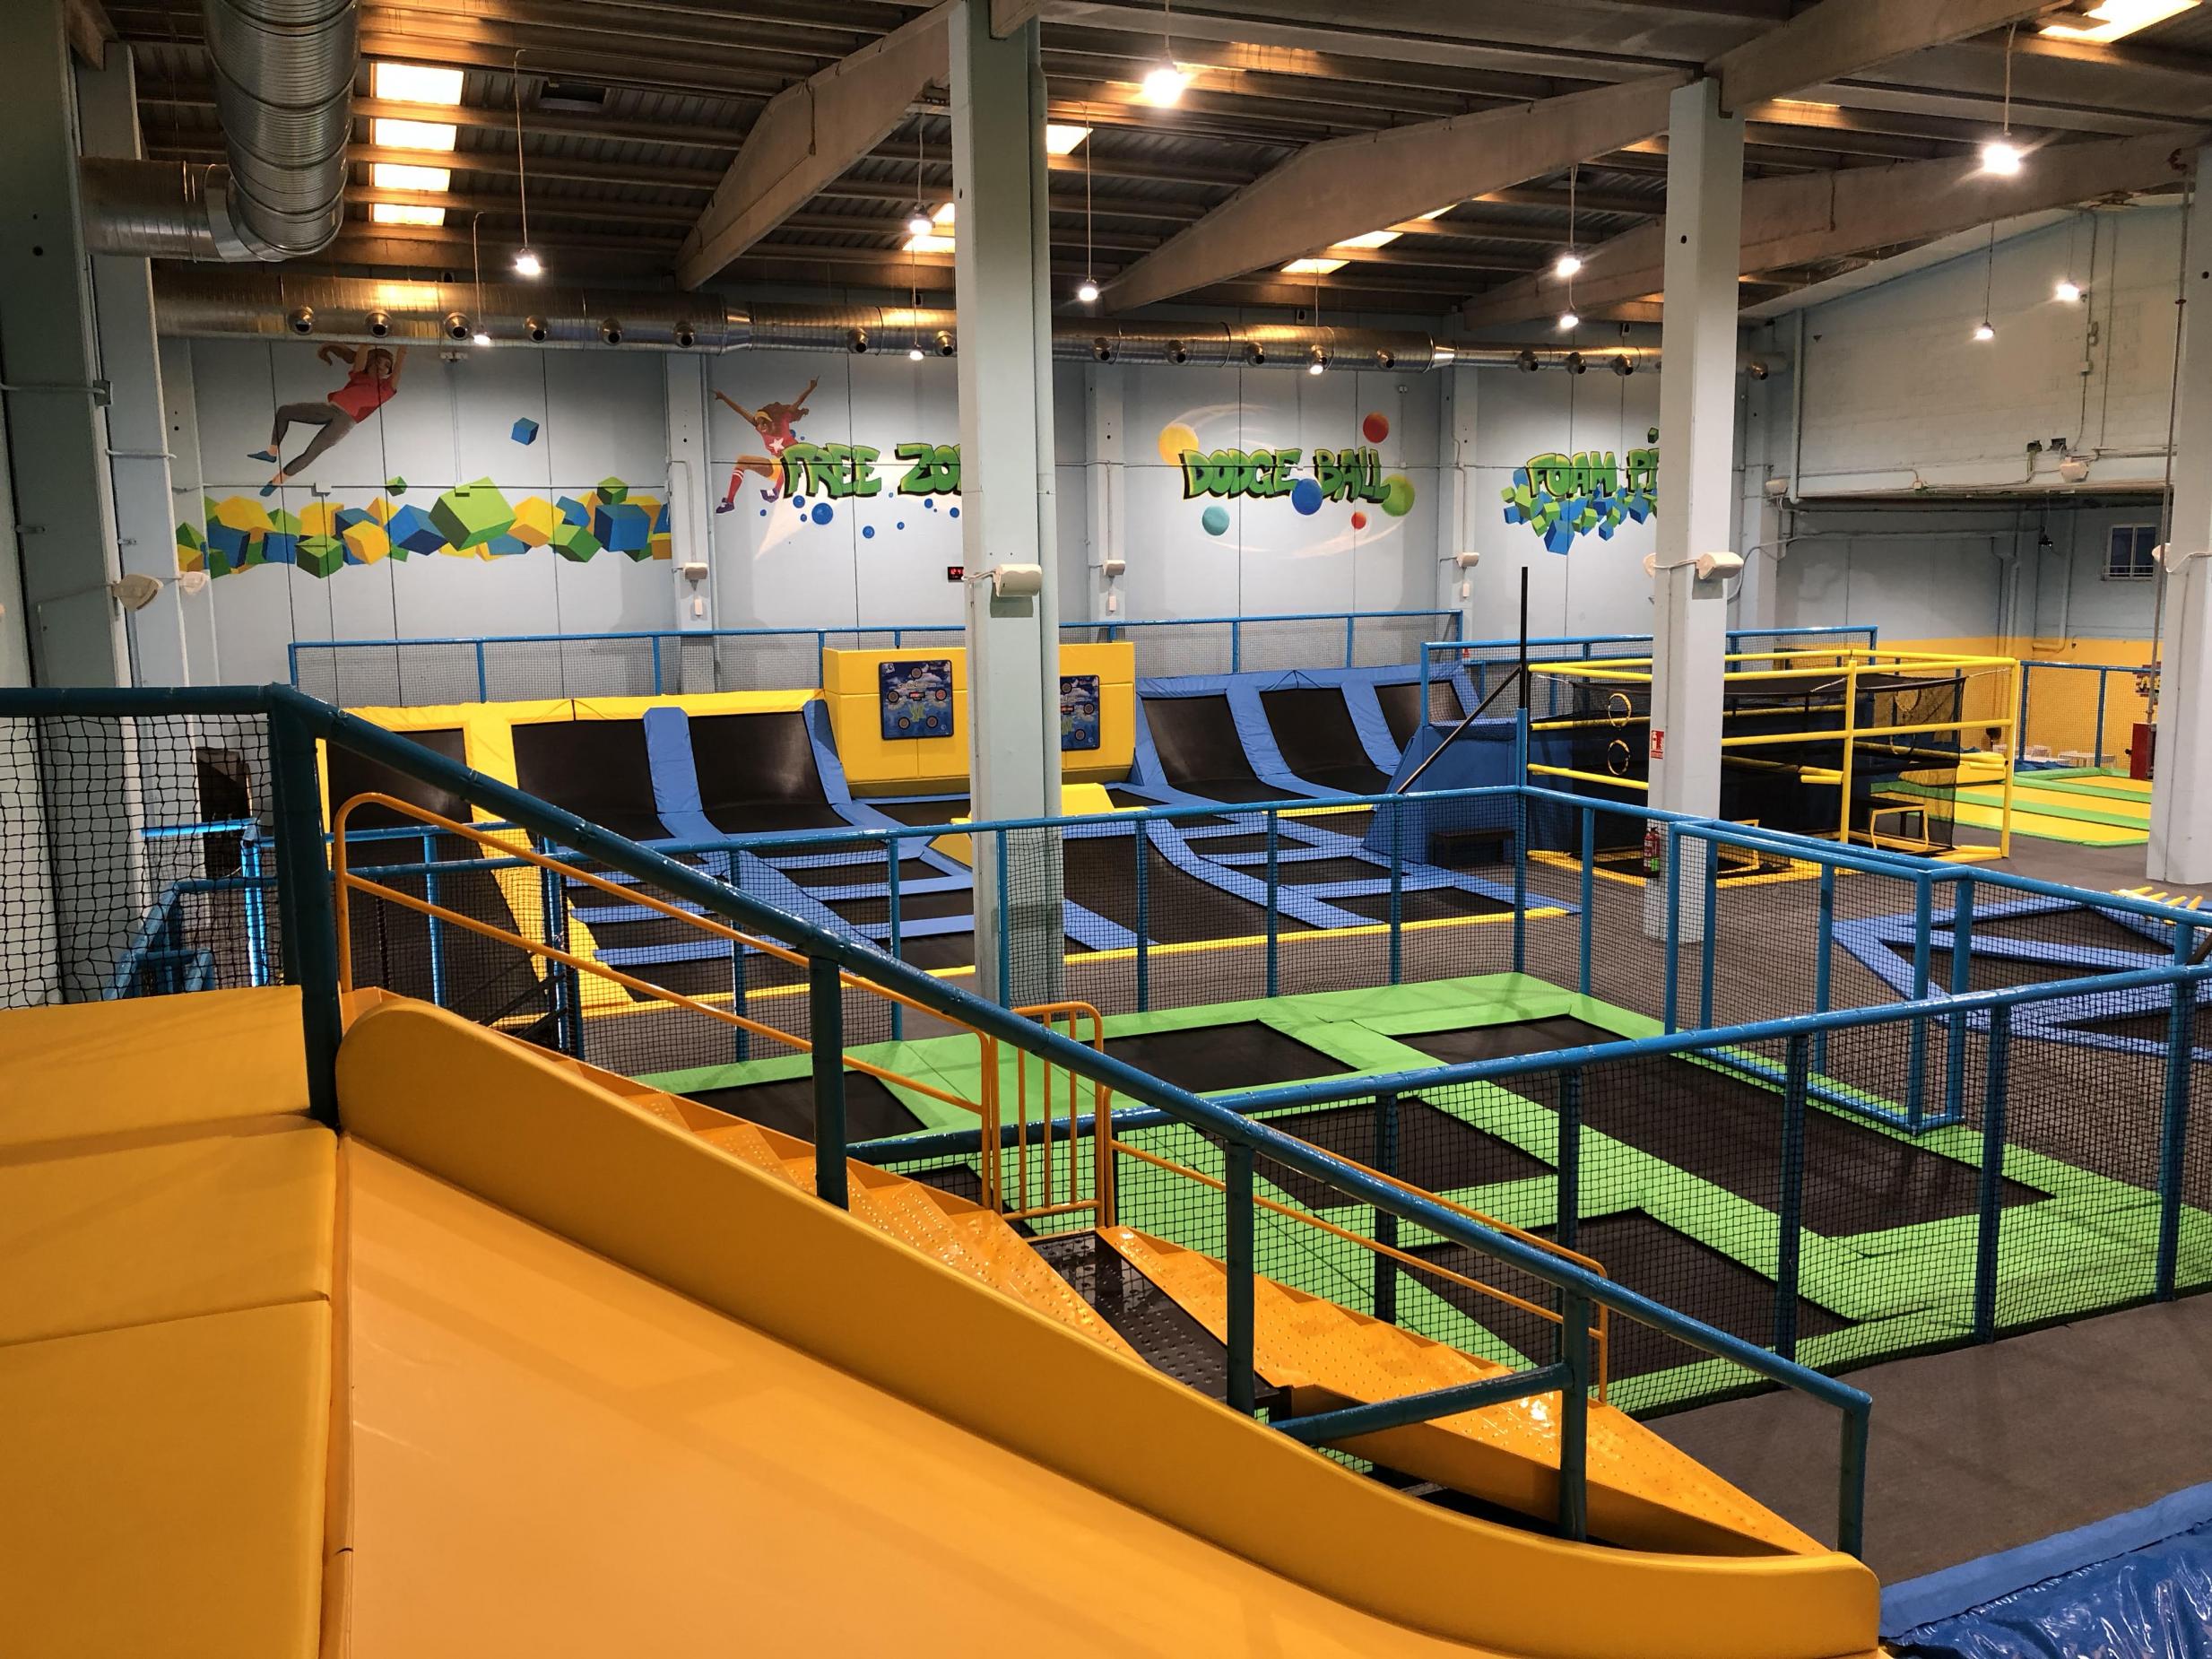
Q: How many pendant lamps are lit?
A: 12